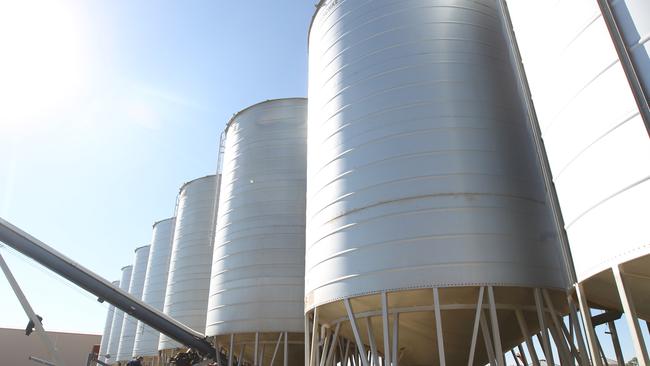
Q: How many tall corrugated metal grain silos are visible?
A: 8